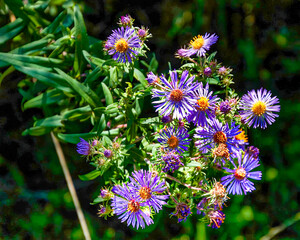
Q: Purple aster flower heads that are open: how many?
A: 11